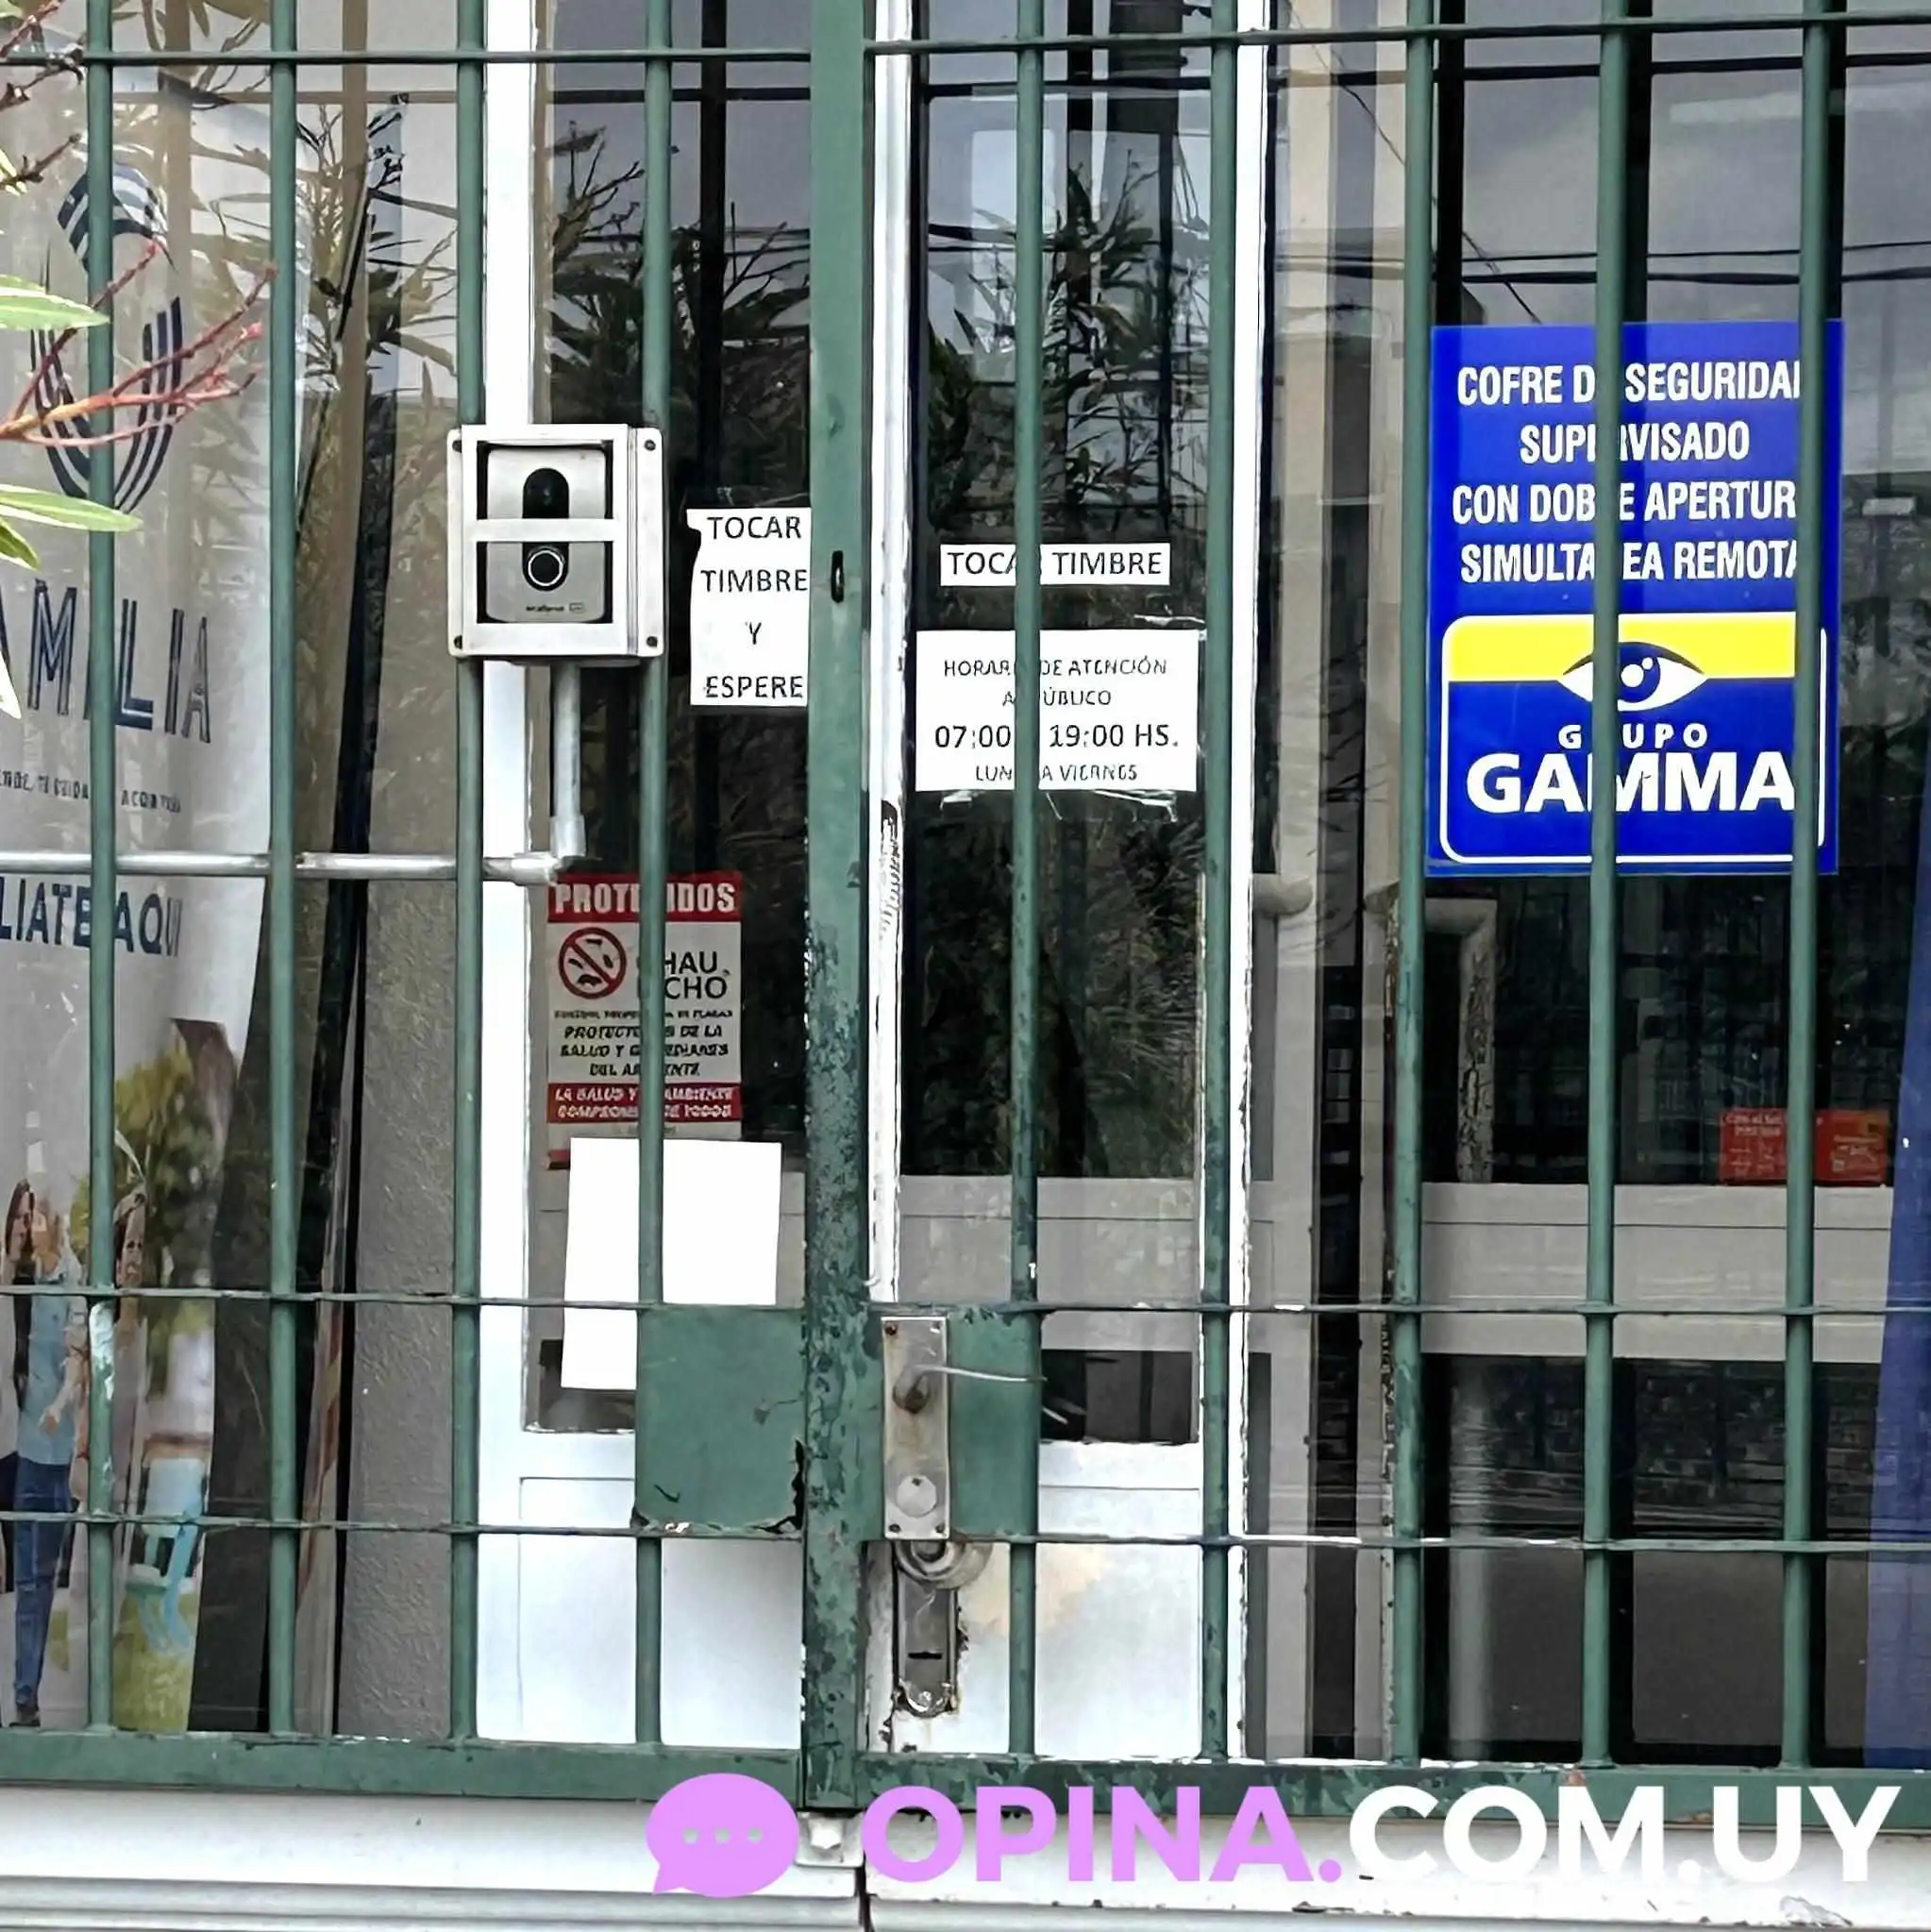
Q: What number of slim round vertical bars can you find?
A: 9